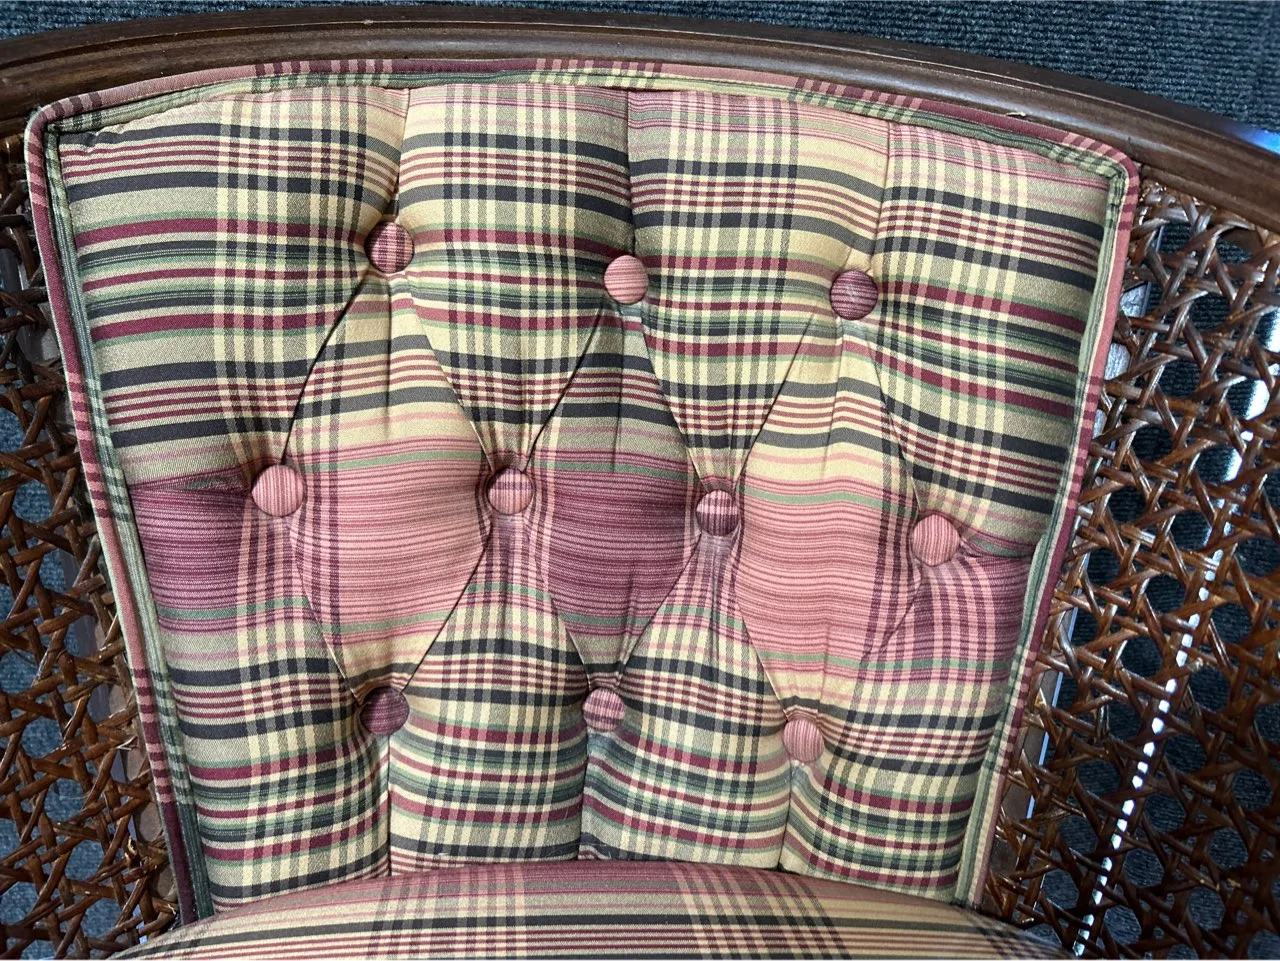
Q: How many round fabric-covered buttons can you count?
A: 10